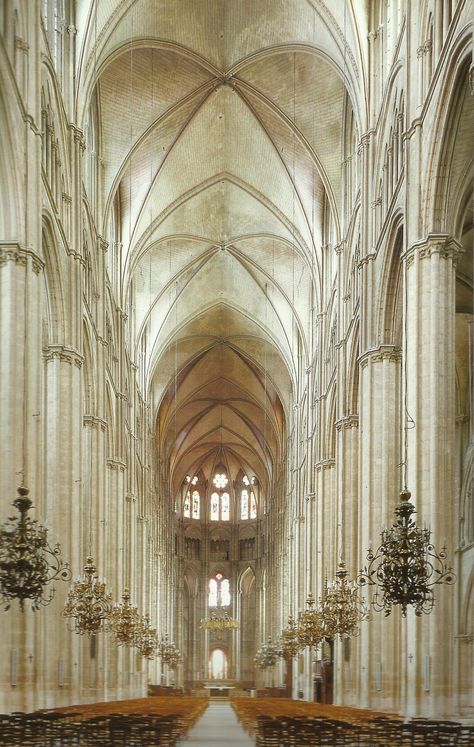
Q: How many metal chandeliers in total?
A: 11